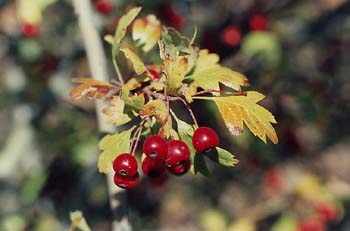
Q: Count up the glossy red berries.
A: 7